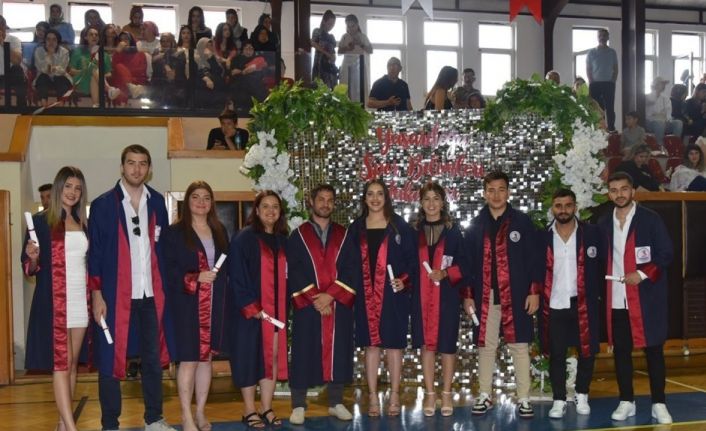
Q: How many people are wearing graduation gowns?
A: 10